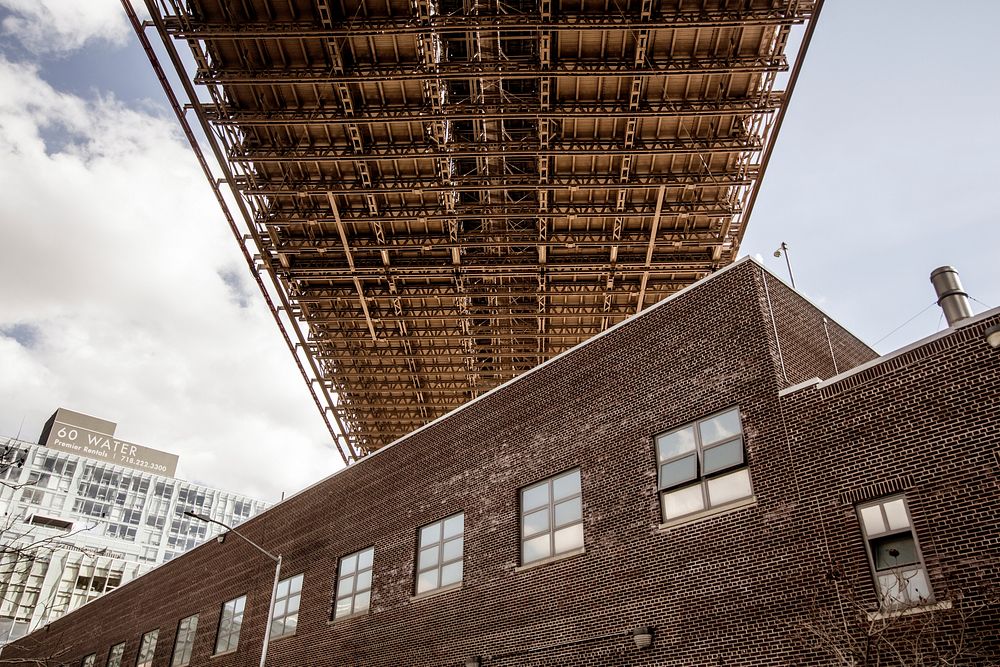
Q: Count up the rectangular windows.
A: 11